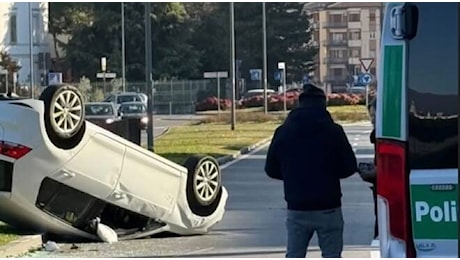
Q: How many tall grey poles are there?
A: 5